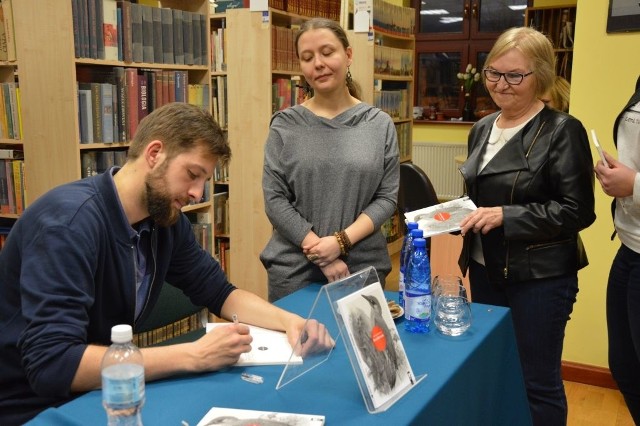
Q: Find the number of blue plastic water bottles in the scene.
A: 3